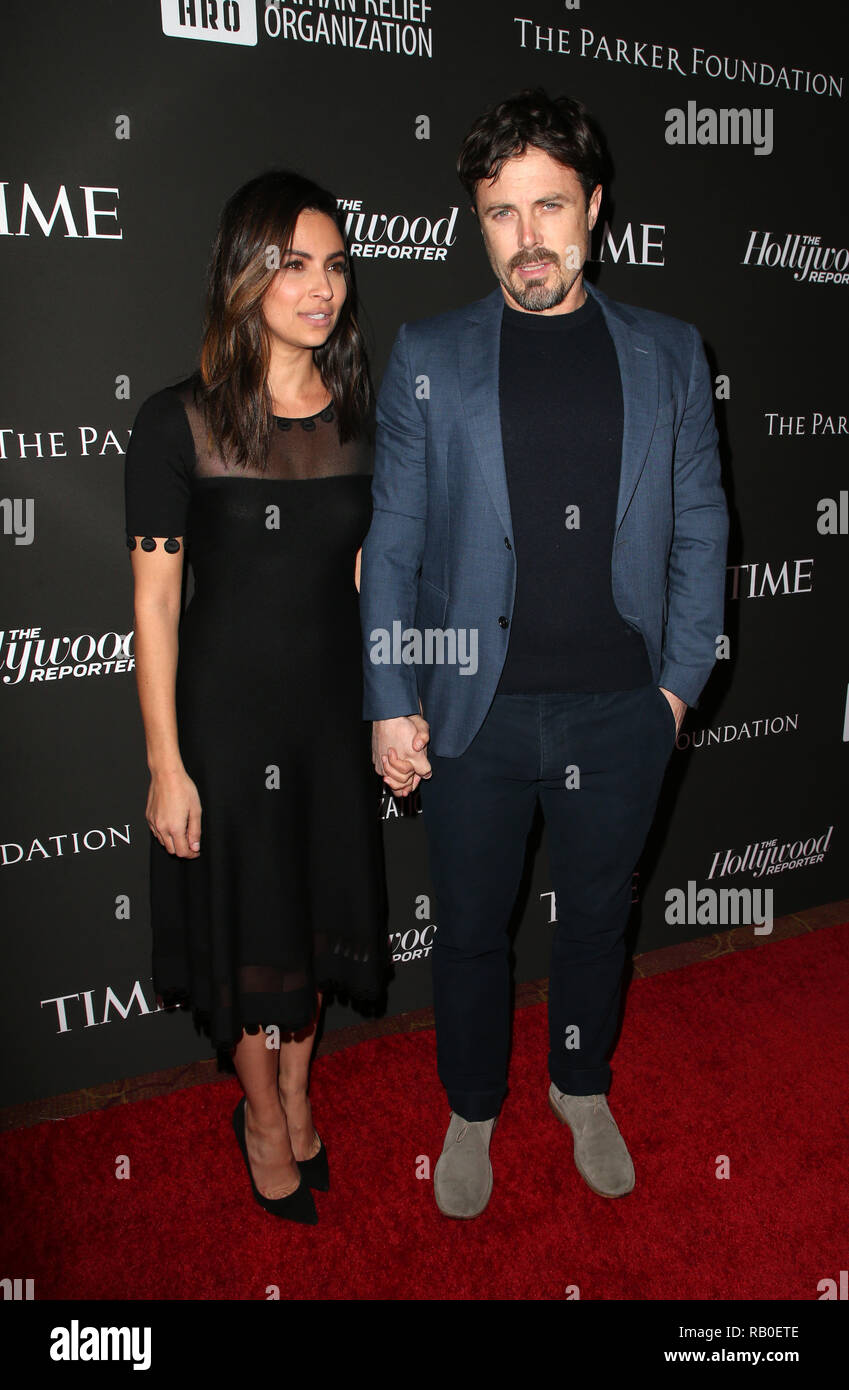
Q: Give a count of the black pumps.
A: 2